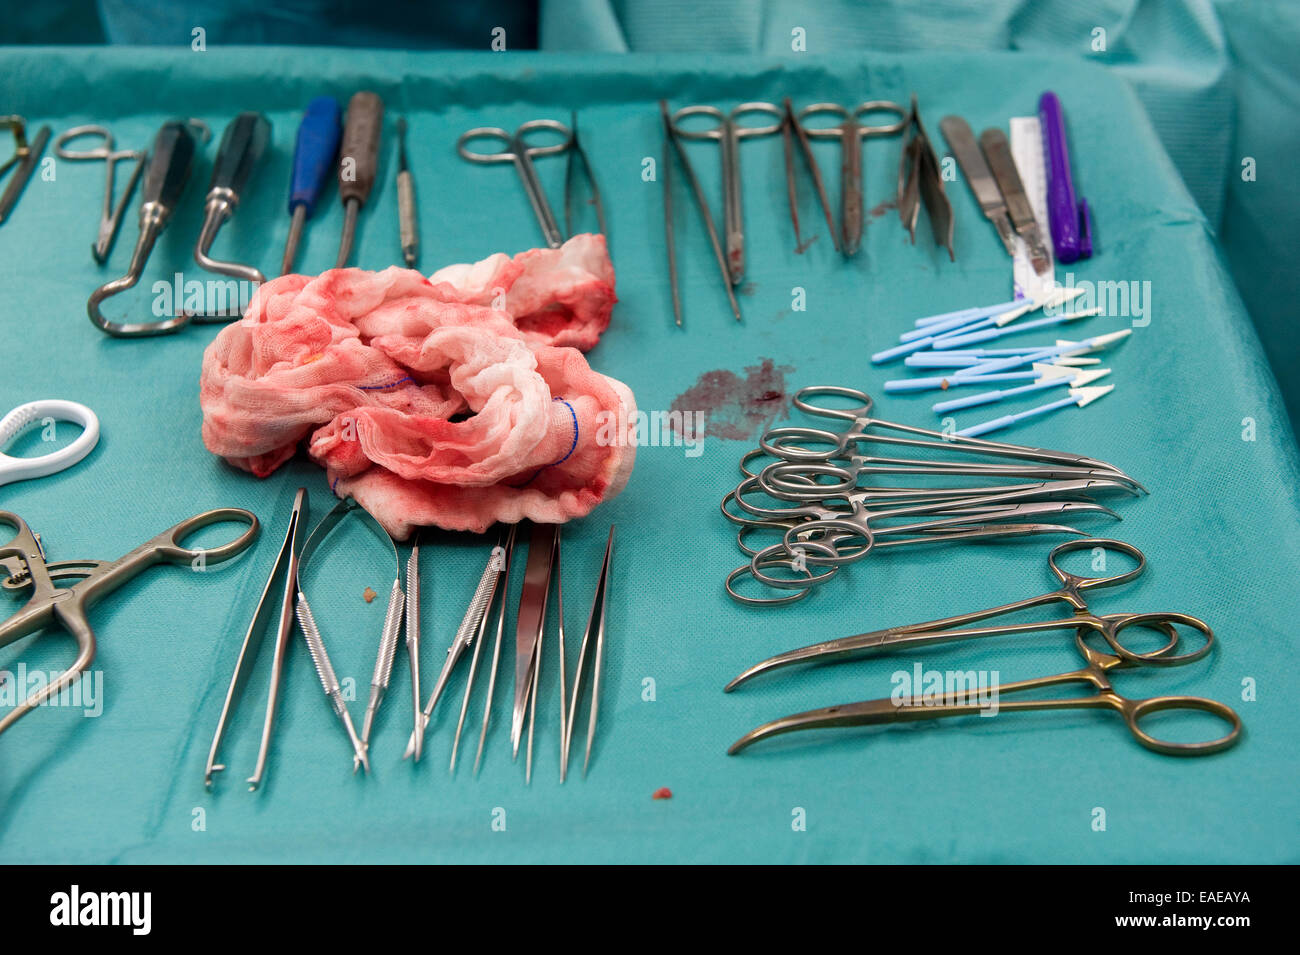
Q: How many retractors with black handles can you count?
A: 2